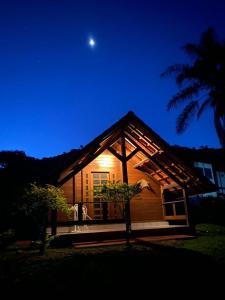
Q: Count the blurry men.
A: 0